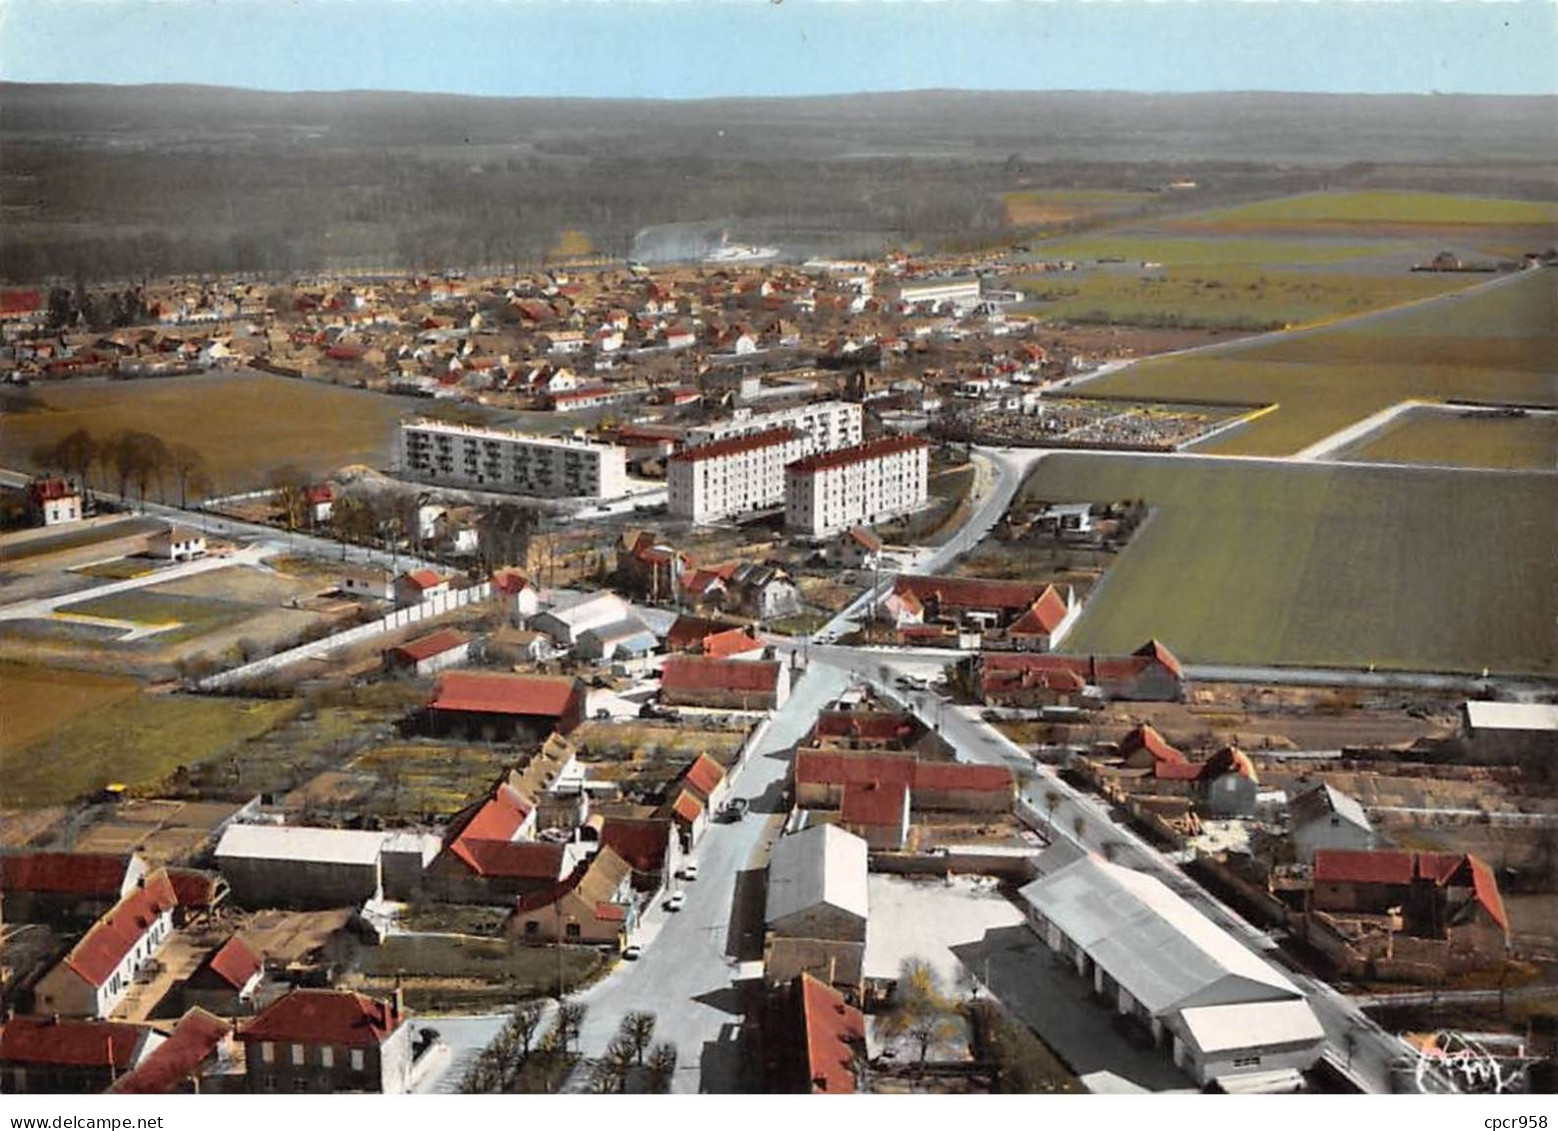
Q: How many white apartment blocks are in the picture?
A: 4